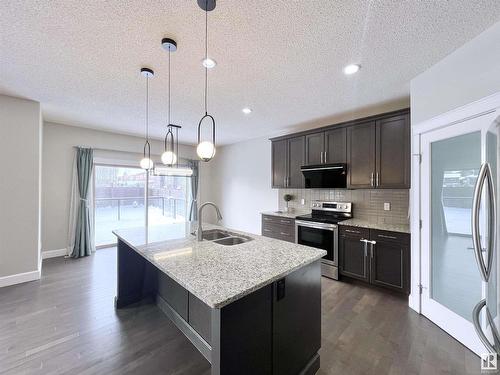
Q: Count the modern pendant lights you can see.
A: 3